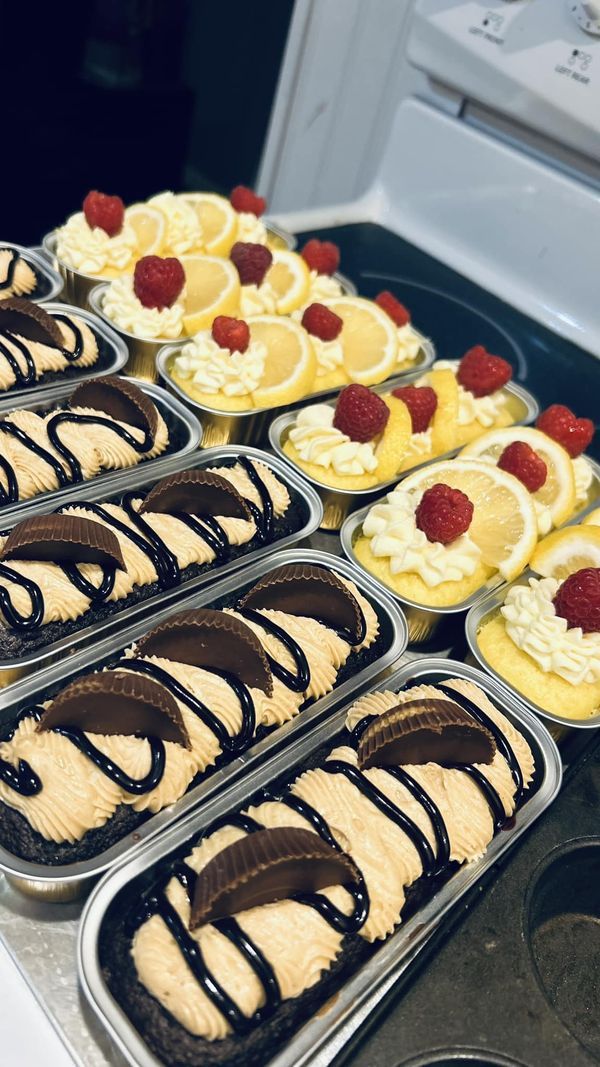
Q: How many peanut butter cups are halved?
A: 9